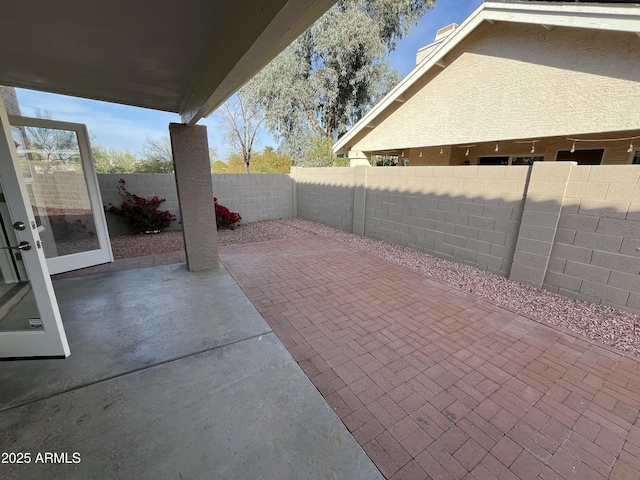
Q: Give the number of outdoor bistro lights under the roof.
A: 8